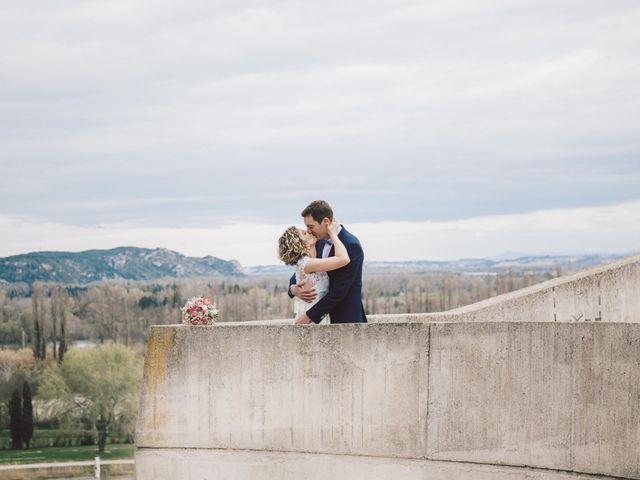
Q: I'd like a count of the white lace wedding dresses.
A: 1